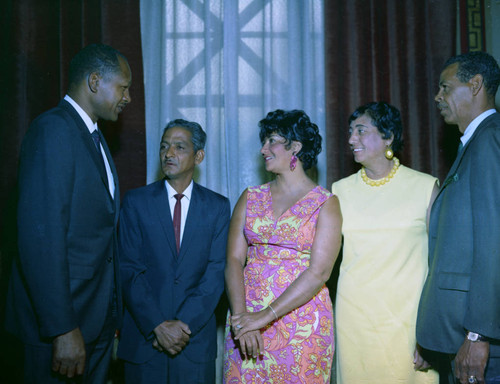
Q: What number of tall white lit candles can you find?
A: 0